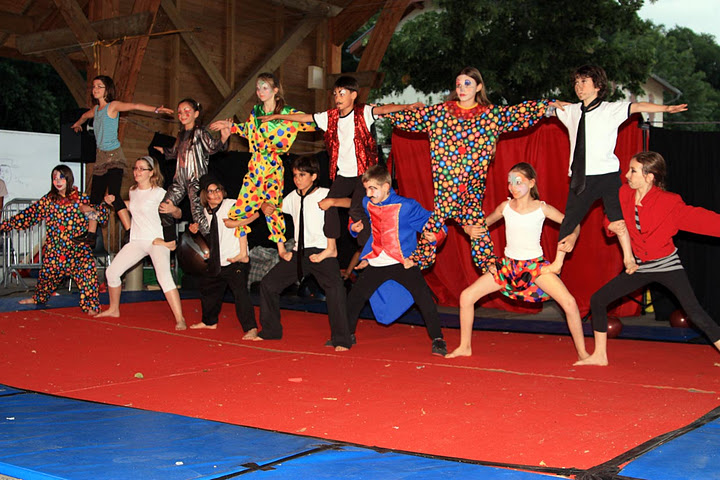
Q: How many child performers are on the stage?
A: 13